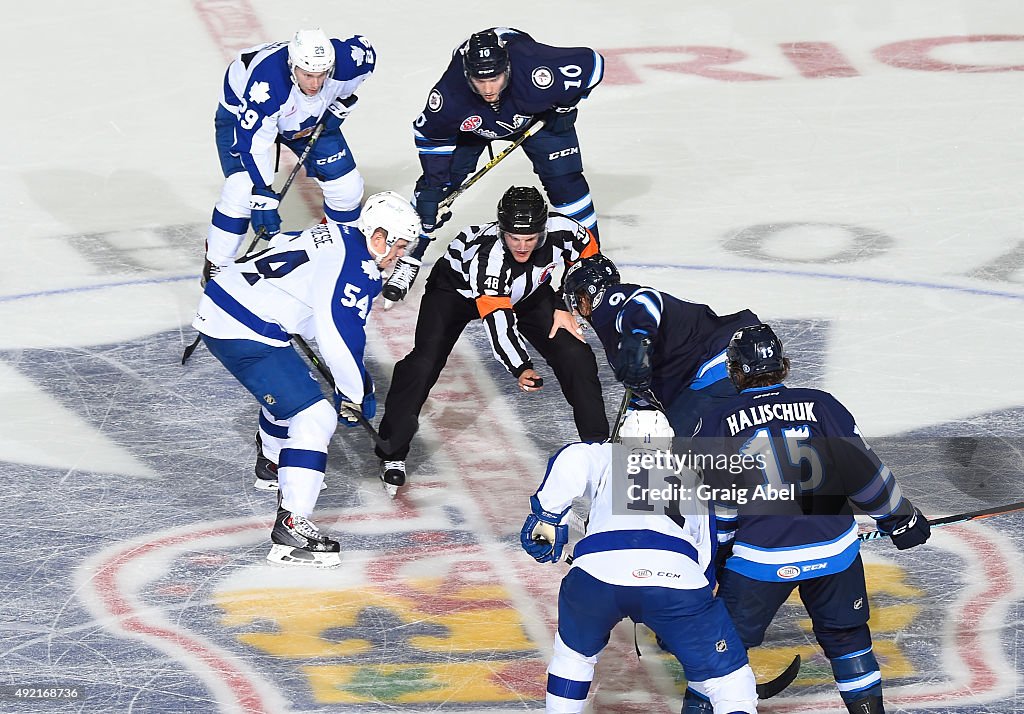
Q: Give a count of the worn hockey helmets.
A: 7